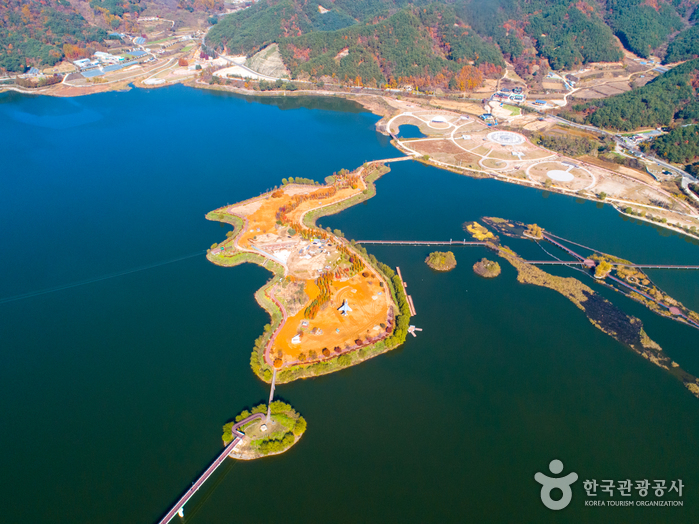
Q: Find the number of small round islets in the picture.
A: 2